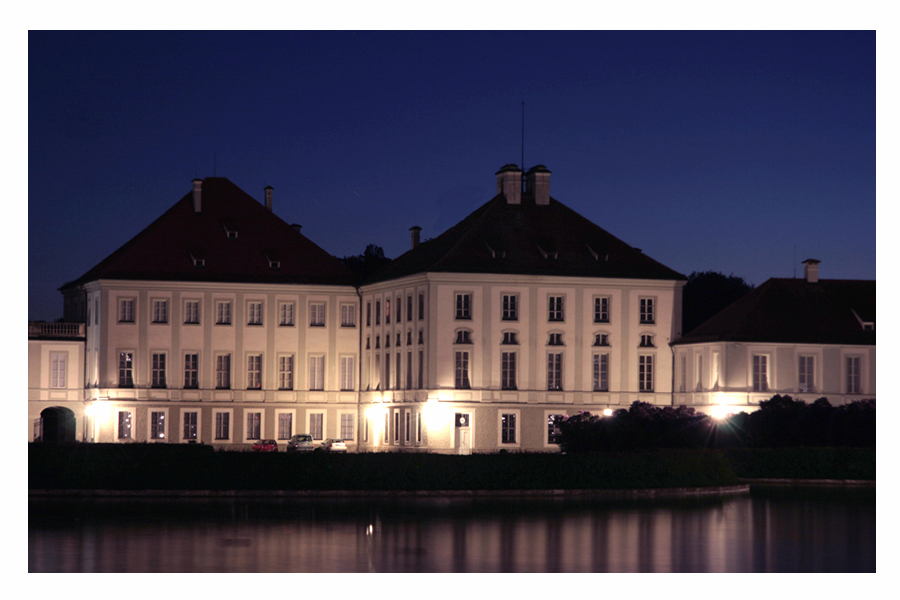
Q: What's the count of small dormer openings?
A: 7